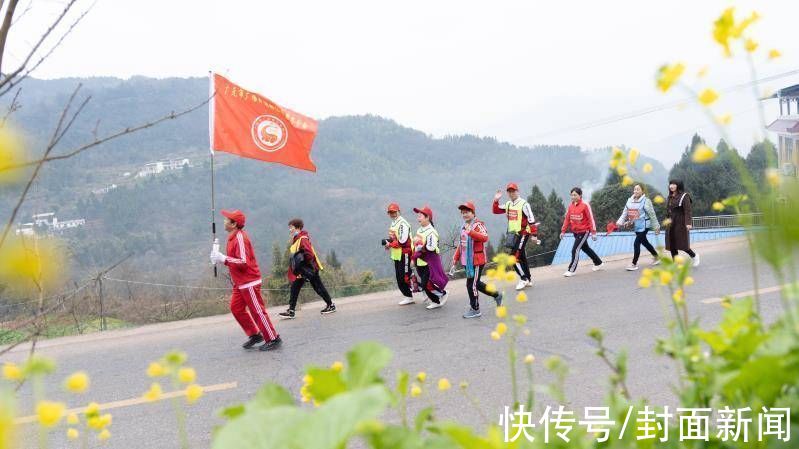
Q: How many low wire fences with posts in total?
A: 1